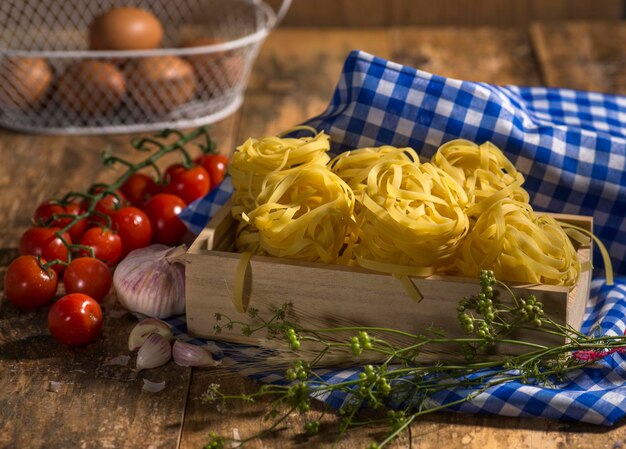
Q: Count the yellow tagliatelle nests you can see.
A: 6